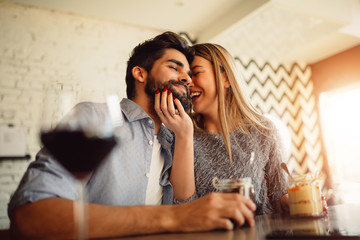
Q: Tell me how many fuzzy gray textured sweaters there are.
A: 1